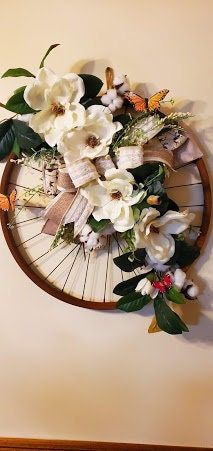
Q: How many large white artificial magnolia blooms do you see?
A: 4